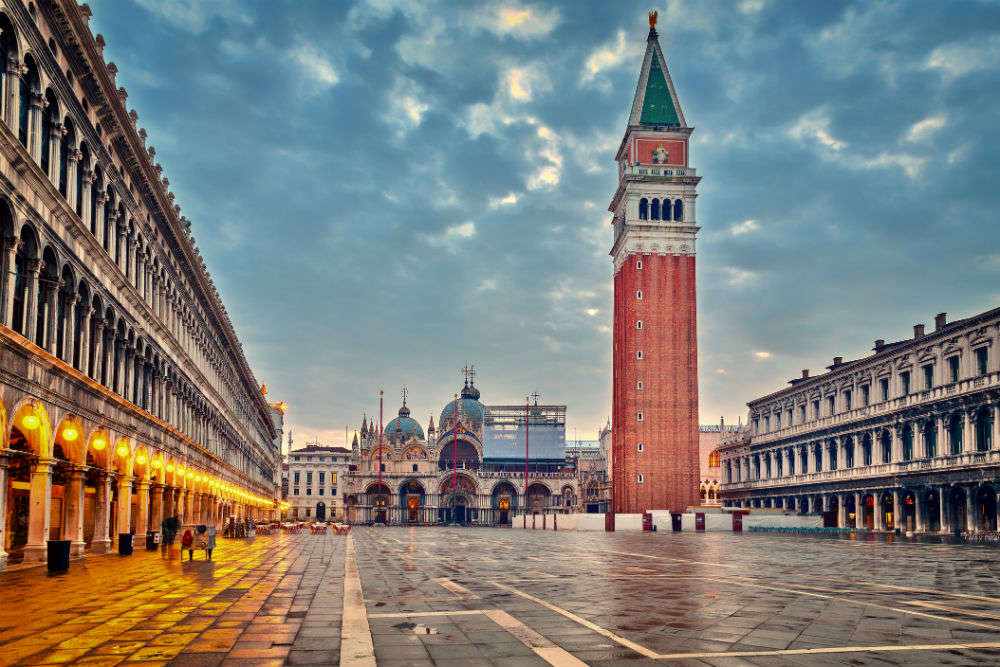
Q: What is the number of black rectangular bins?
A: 3